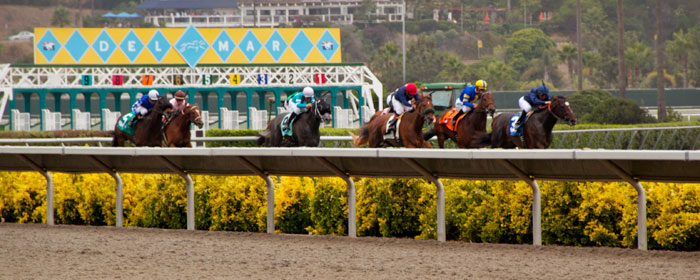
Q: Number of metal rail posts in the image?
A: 8